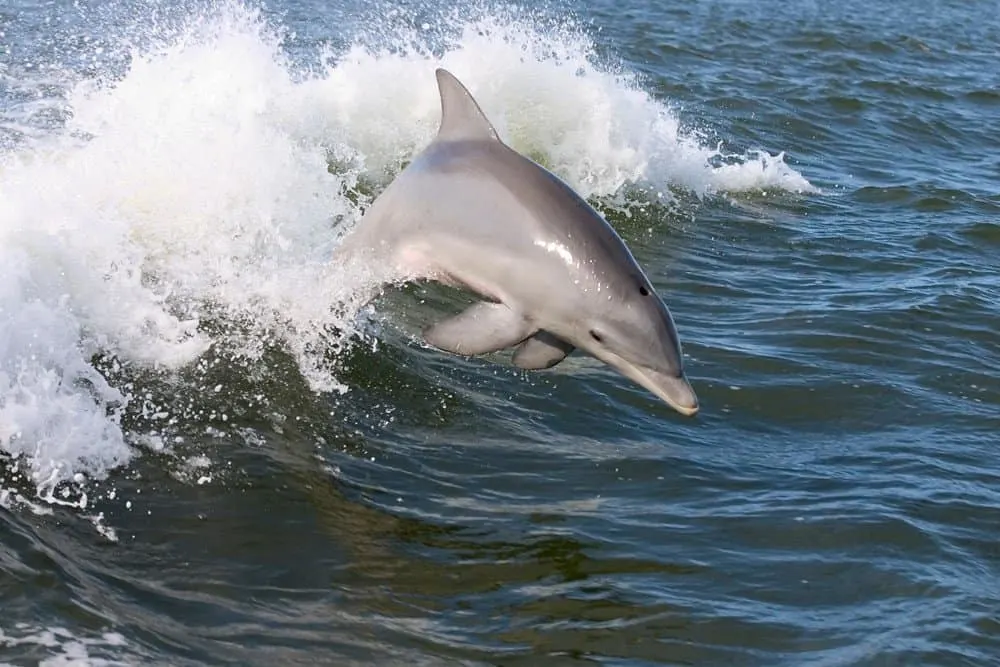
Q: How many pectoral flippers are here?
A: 2